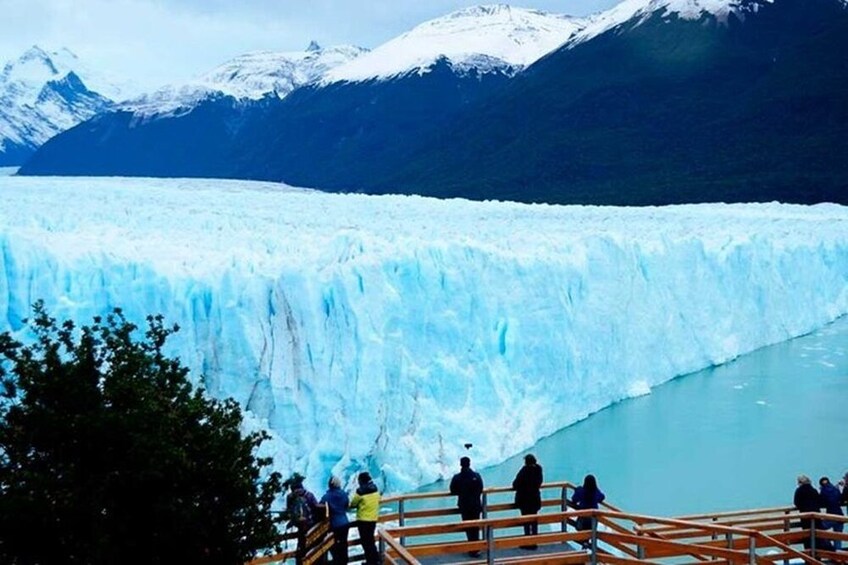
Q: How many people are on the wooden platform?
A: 9